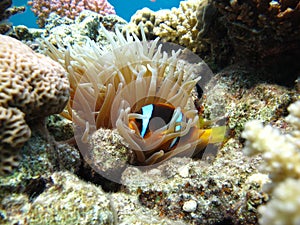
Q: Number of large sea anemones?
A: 1